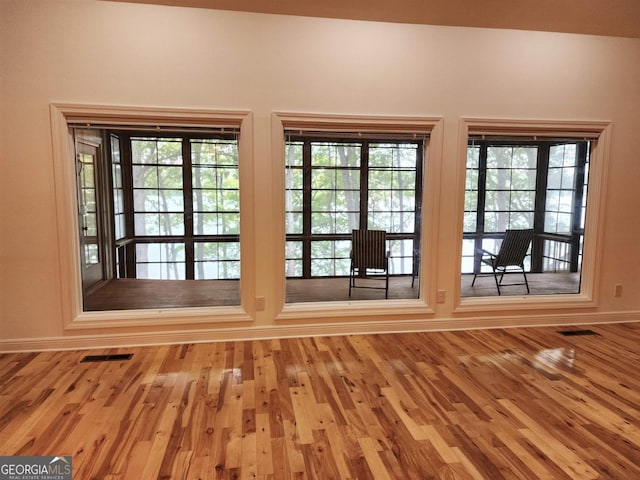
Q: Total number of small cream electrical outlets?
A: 3